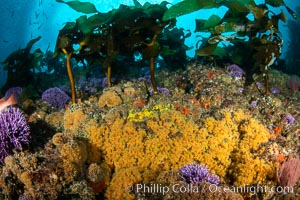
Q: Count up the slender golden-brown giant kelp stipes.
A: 4